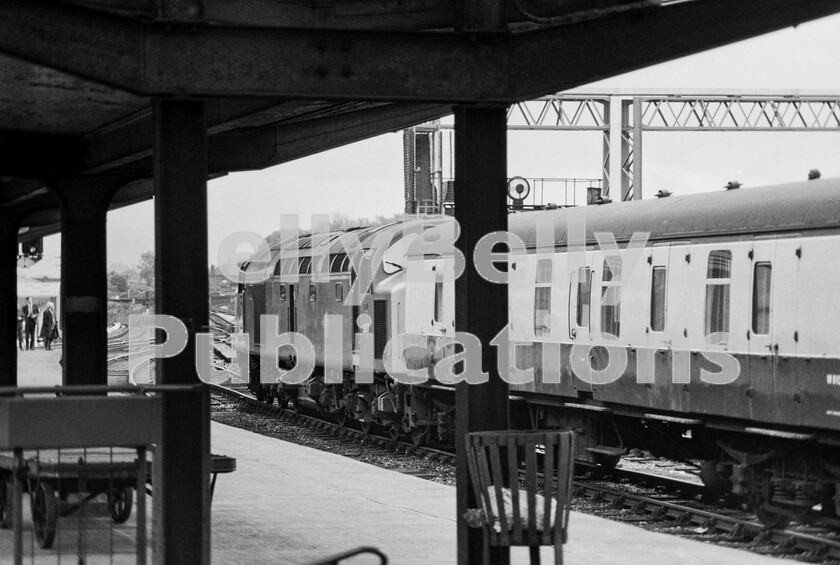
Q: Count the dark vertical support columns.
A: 4